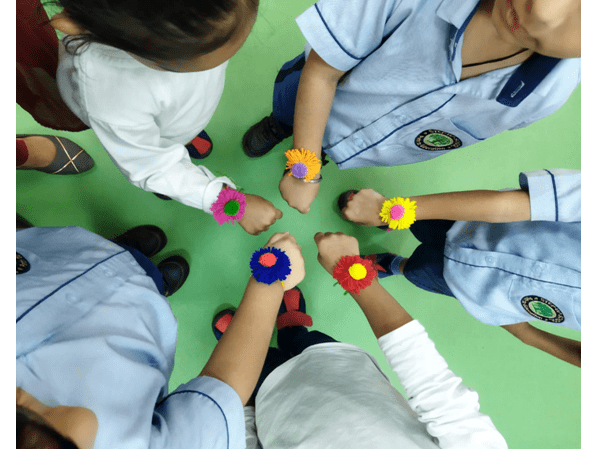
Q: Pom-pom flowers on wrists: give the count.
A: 5